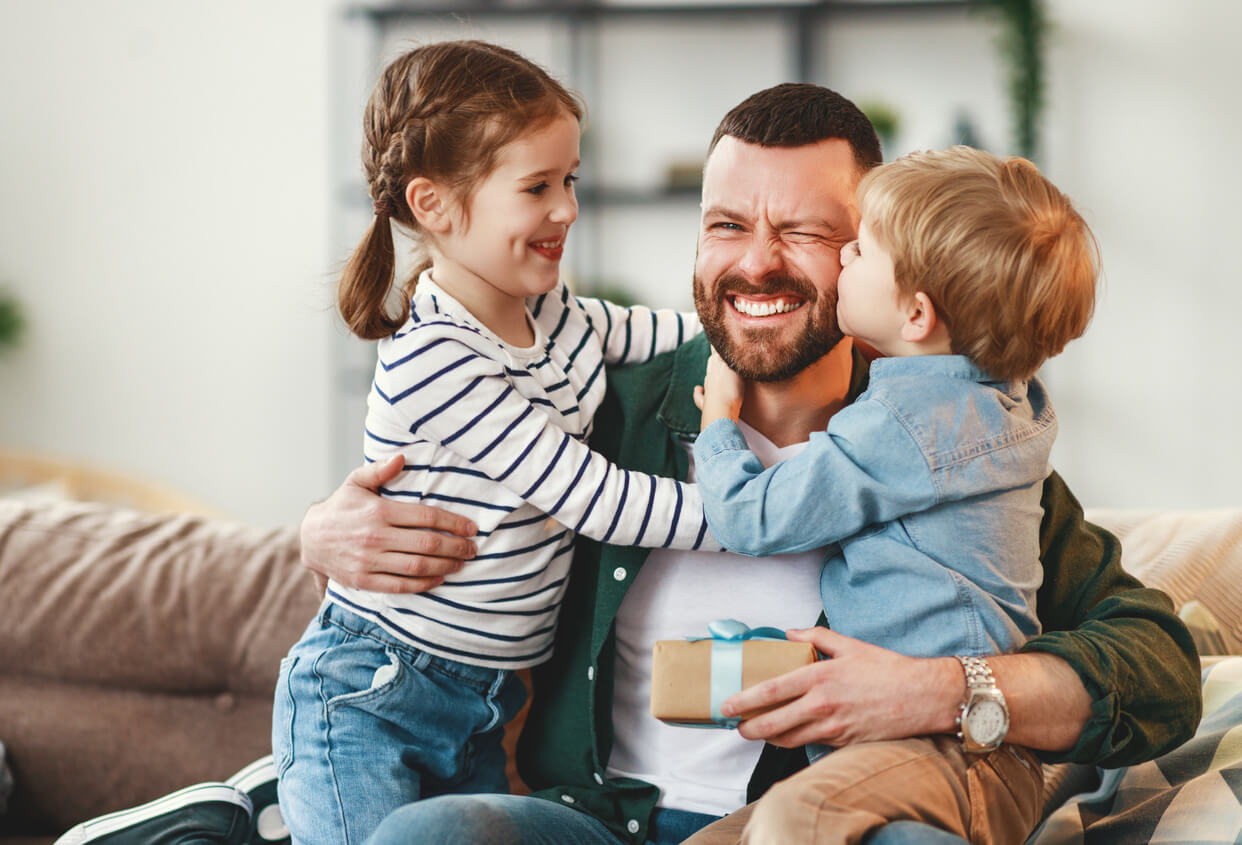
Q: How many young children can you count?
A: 2